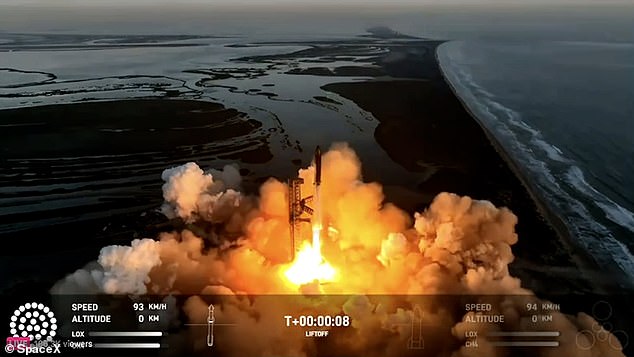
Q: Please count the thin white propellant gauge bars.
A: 4